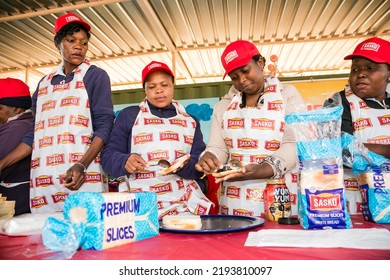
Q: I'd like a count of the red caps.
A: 5